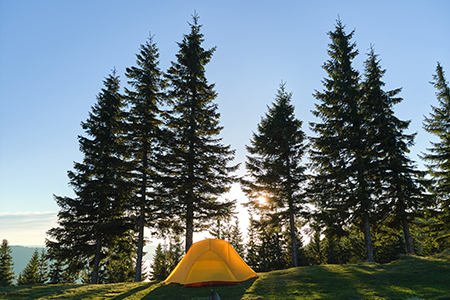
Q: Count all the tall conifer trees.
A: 7